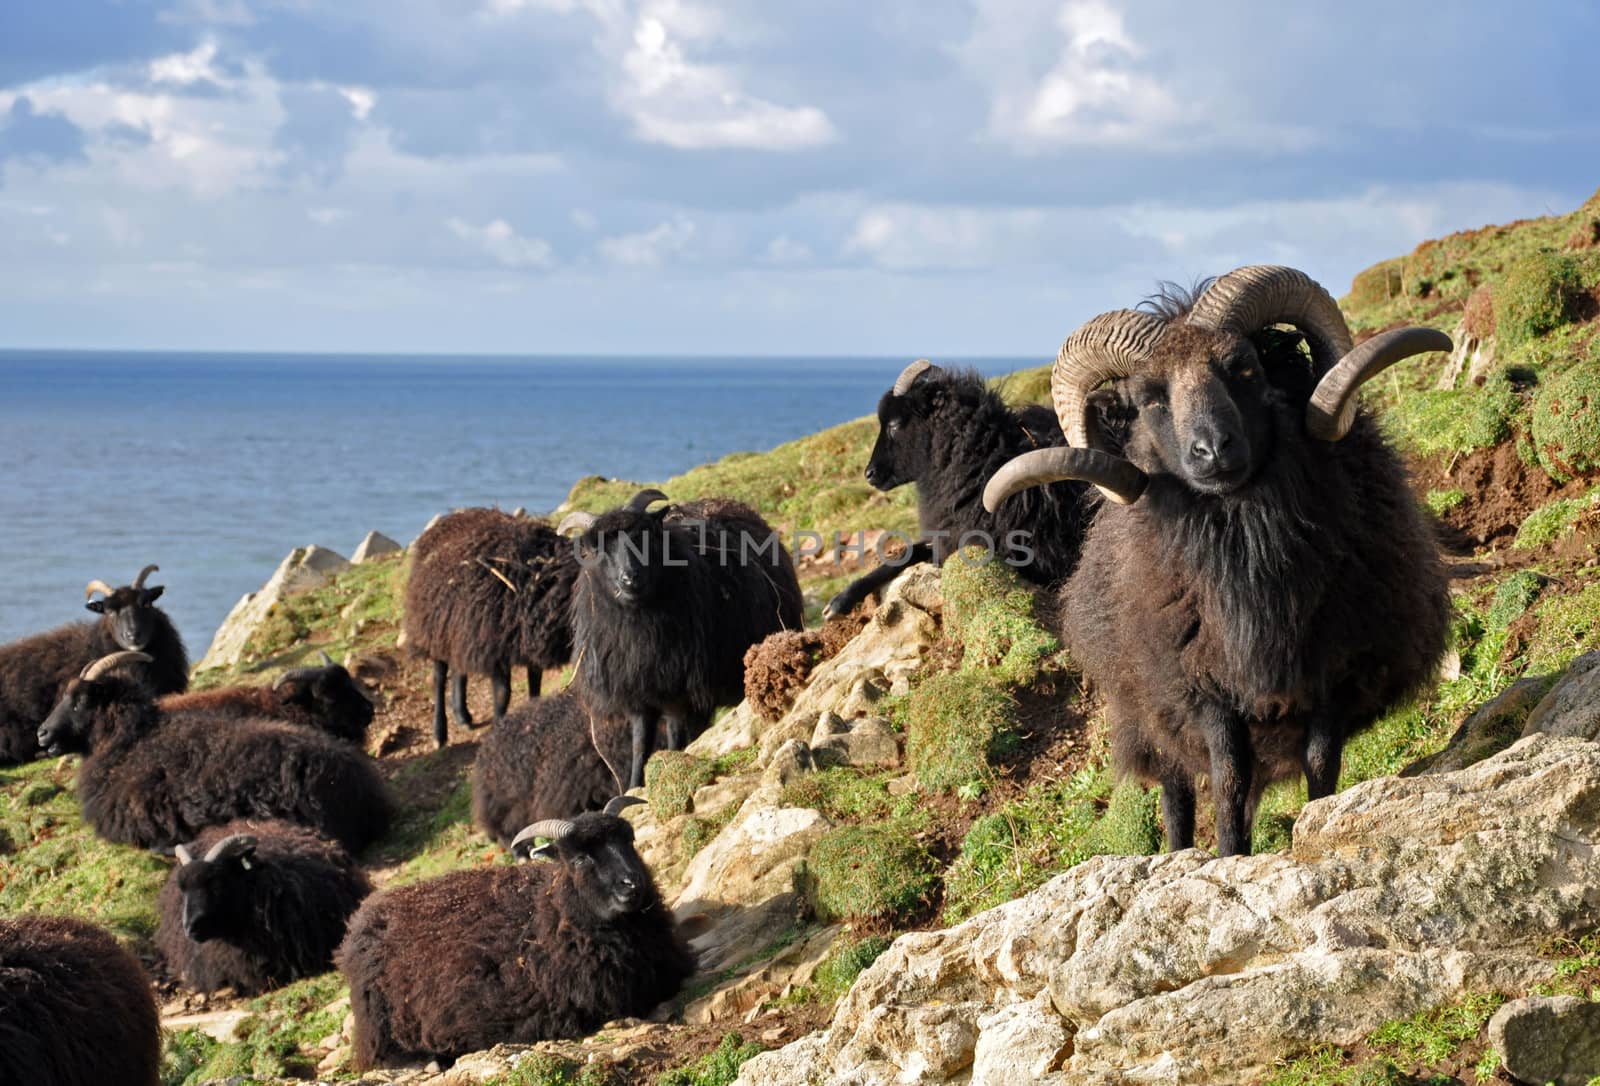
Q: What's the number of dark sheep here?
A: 11